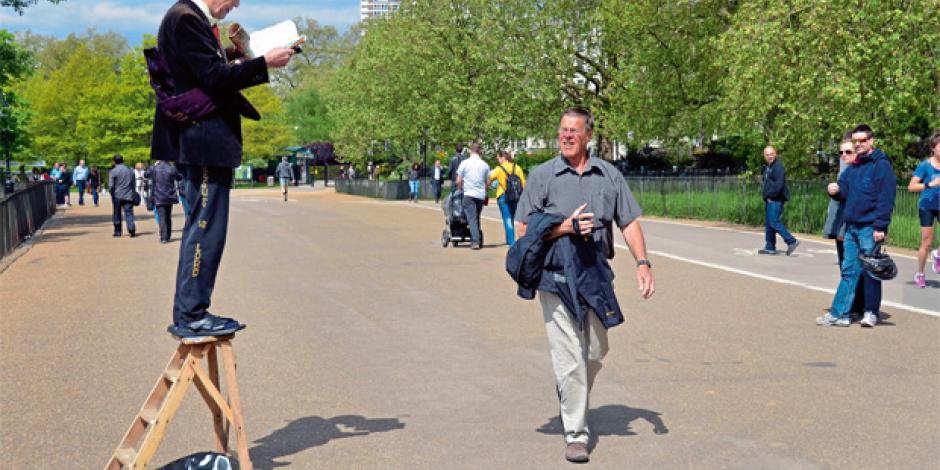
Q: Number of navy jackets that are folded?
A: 1